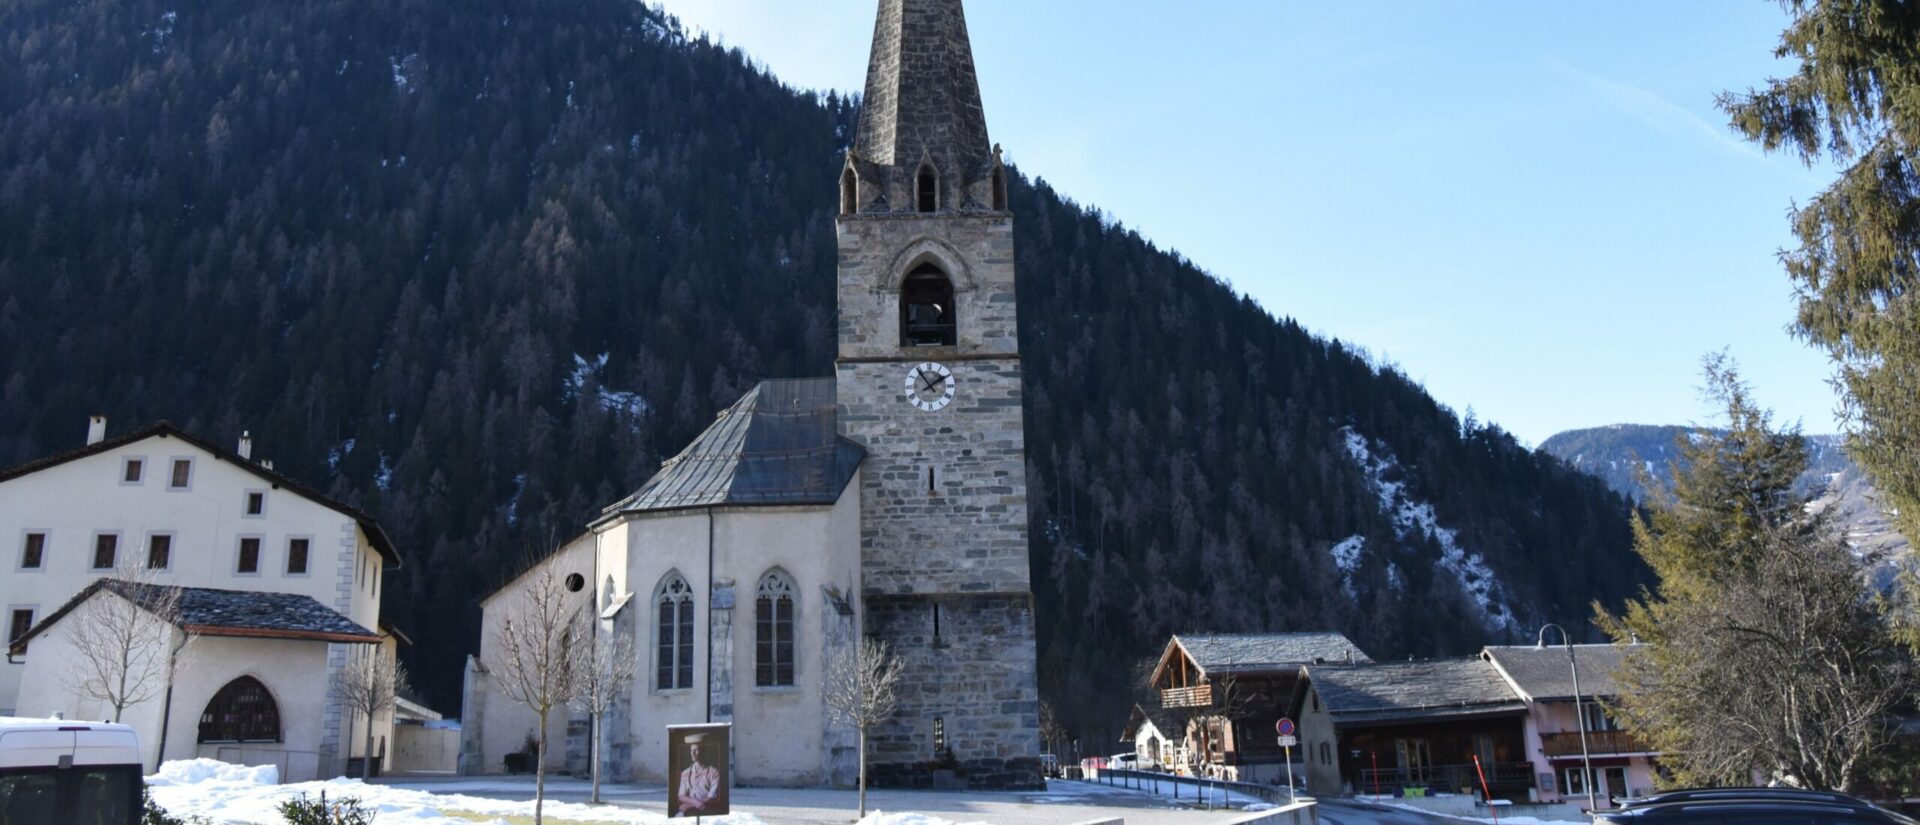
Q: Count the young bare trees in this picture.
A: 5